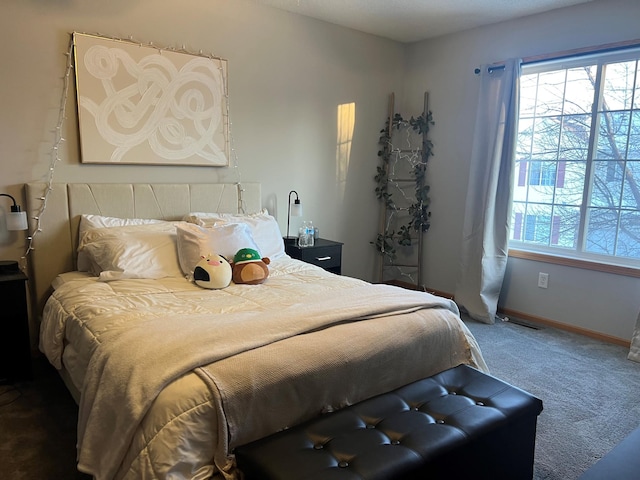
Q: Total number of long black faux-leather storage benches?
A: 1